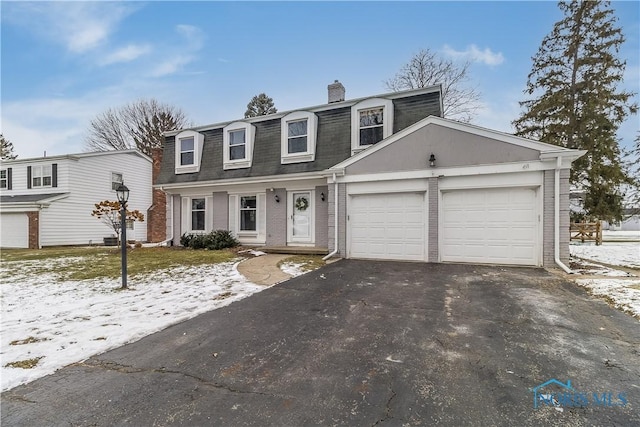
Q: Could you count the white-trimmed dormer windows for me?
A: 4